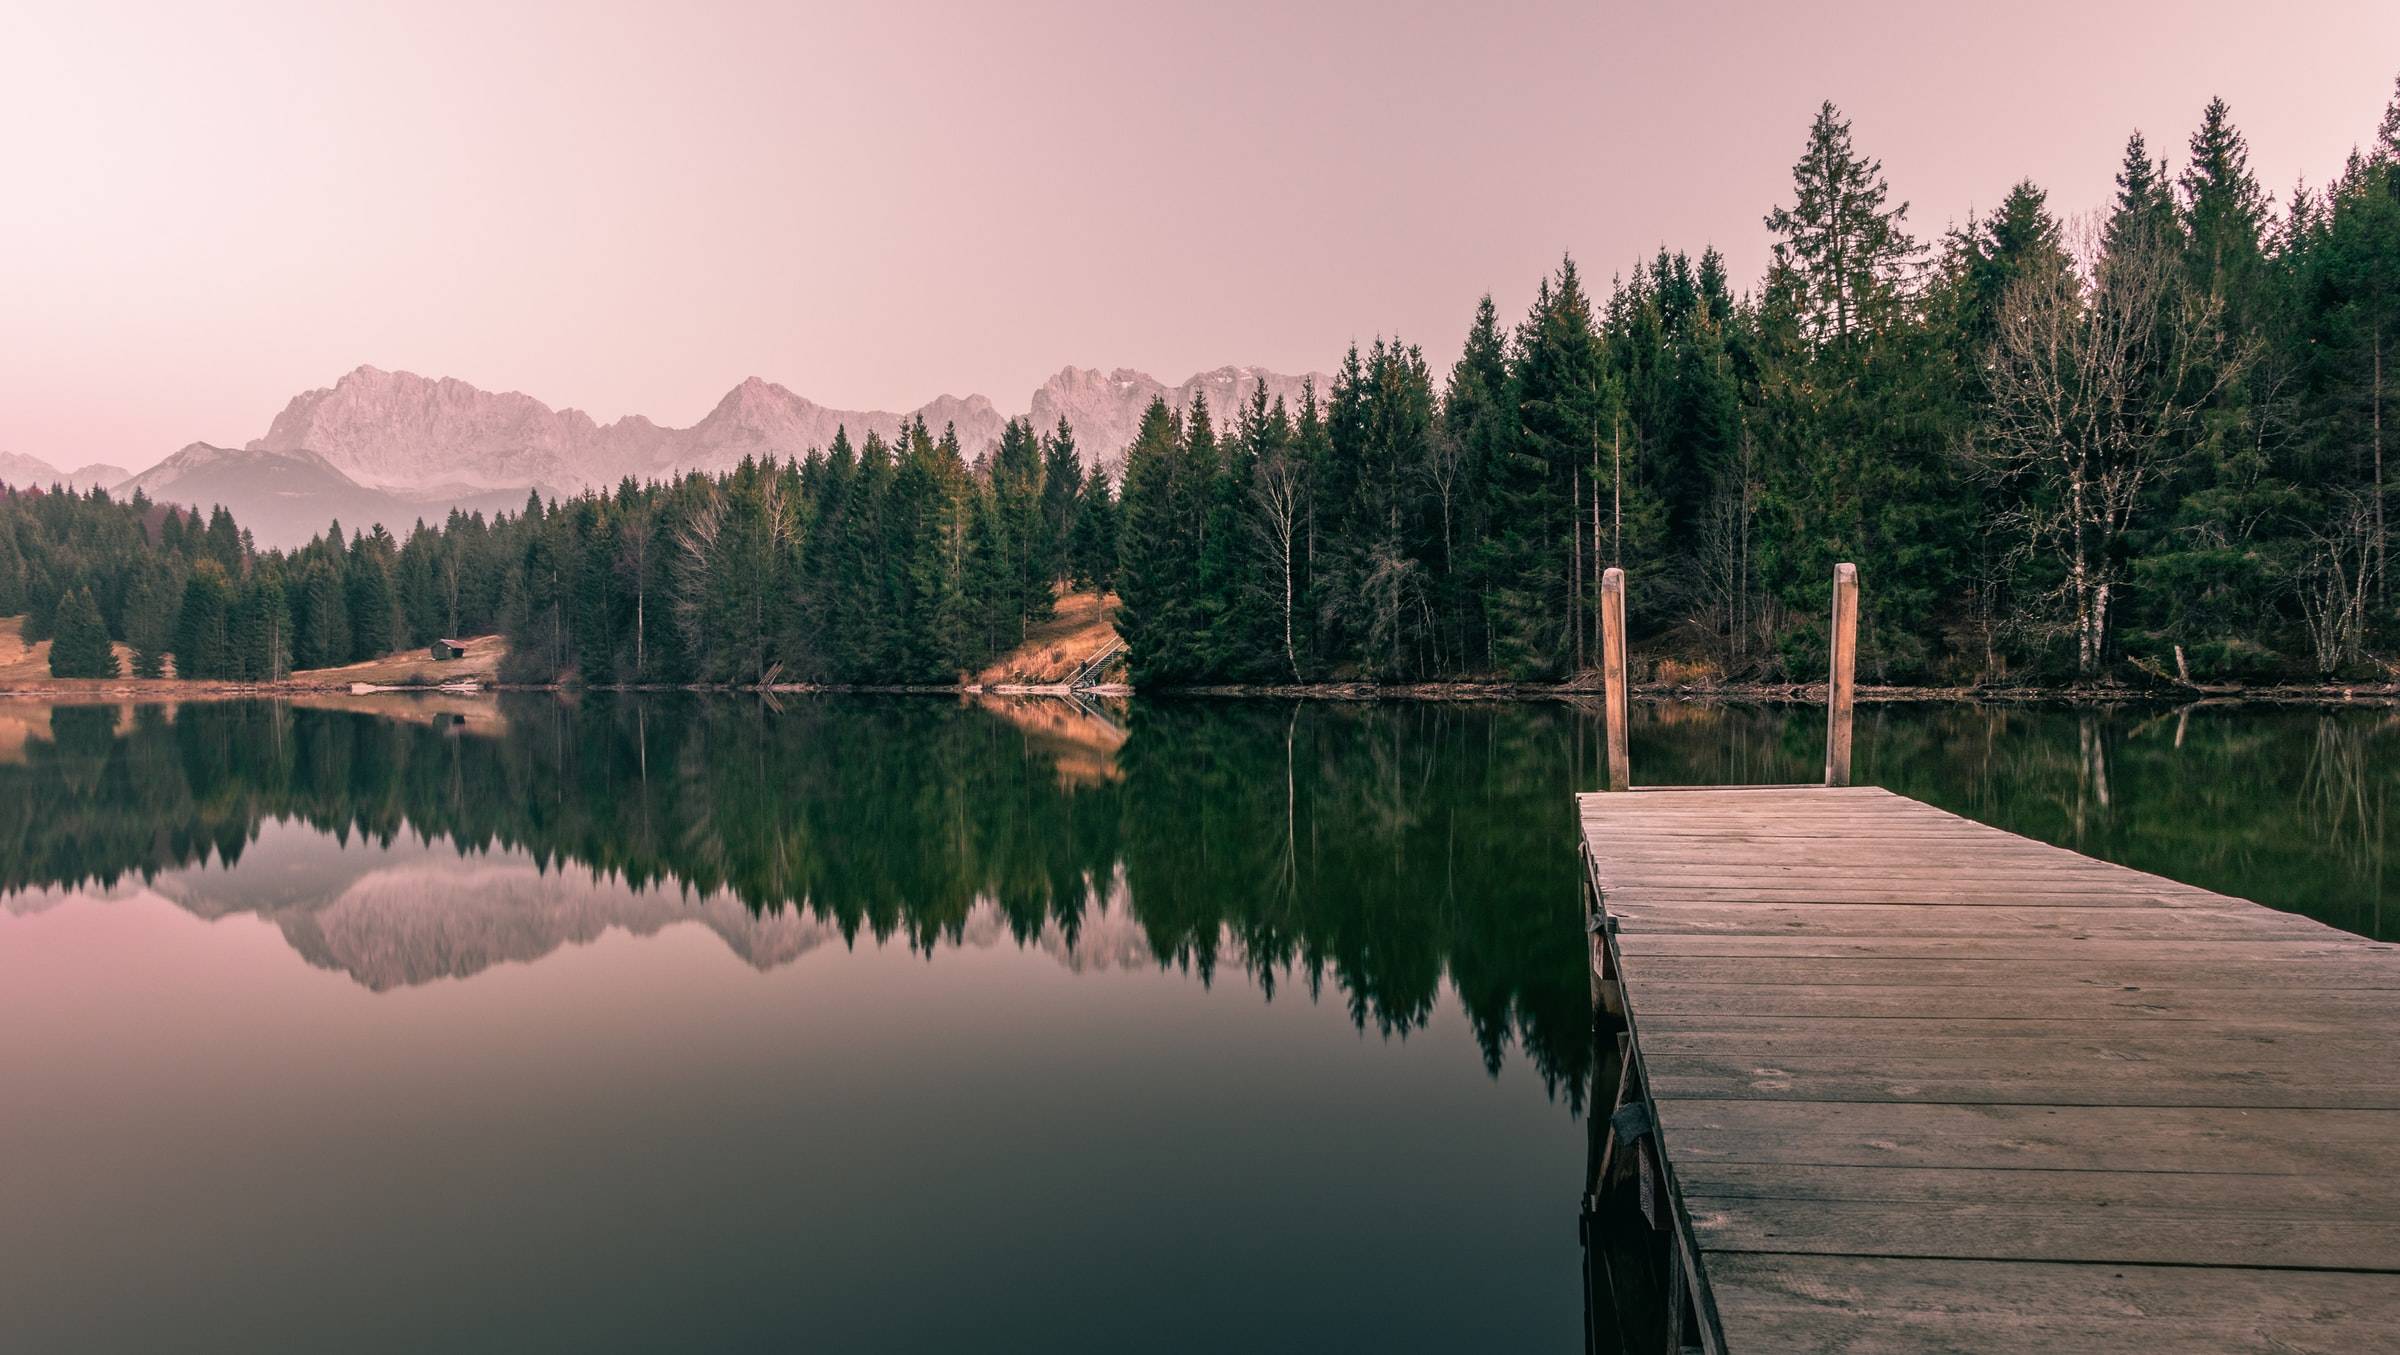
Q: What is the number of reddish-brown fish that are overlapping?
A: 0